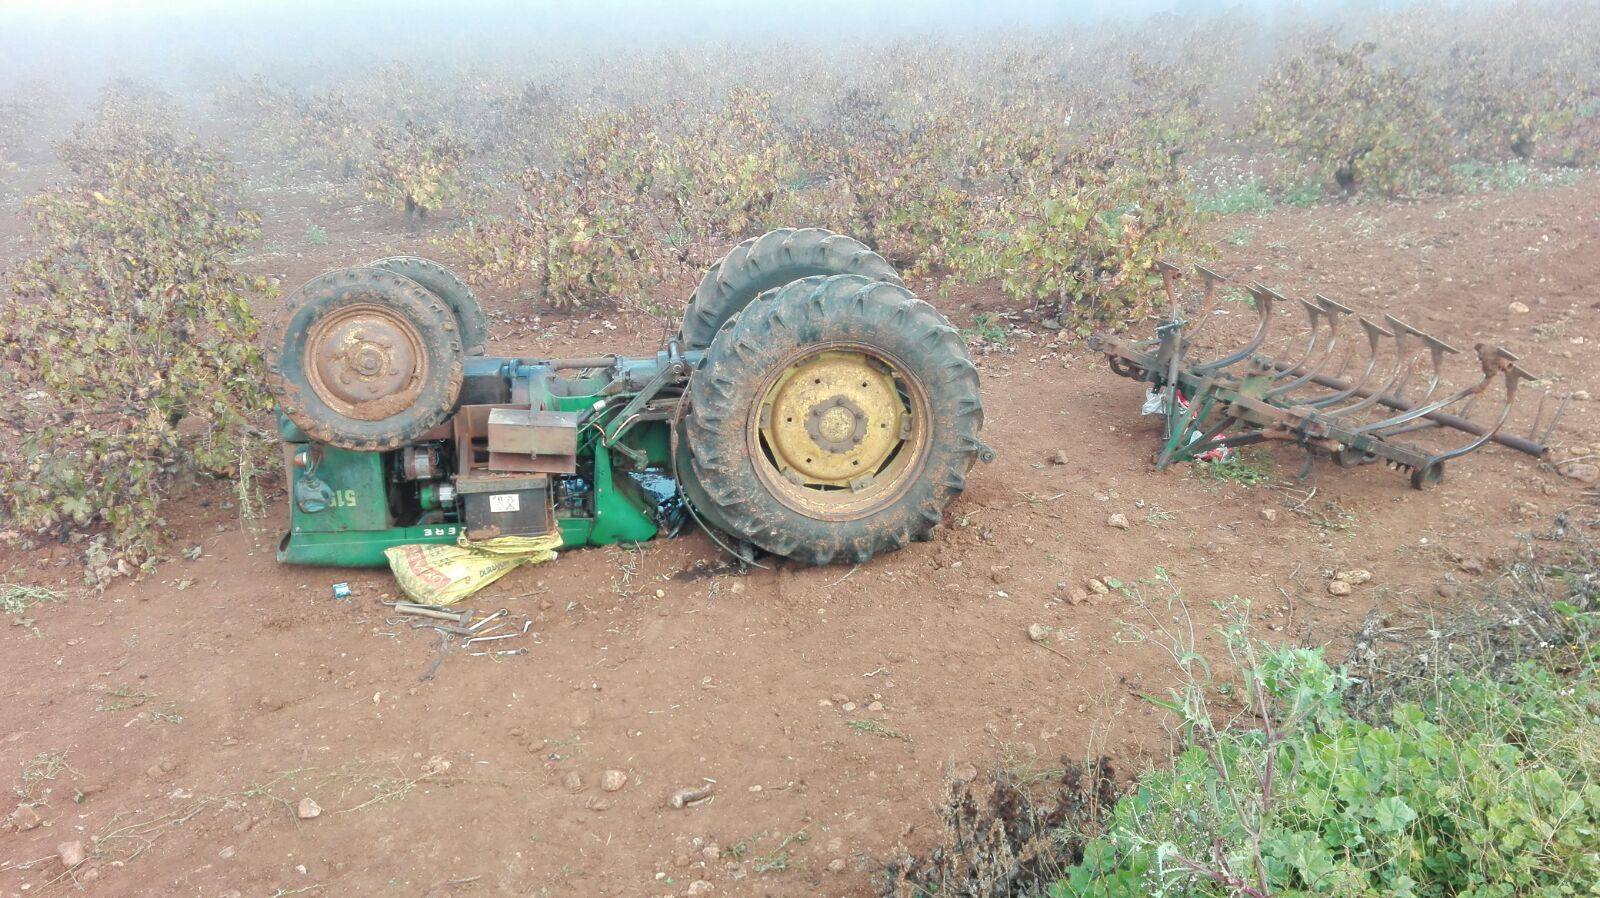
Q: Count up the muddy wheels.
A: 4